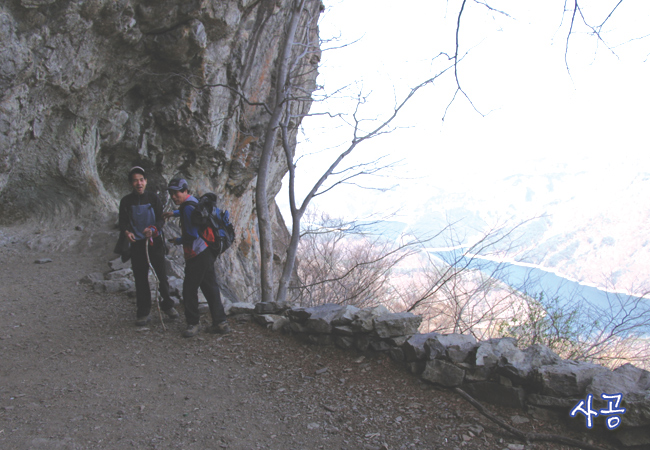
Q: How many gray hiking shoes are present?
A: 4